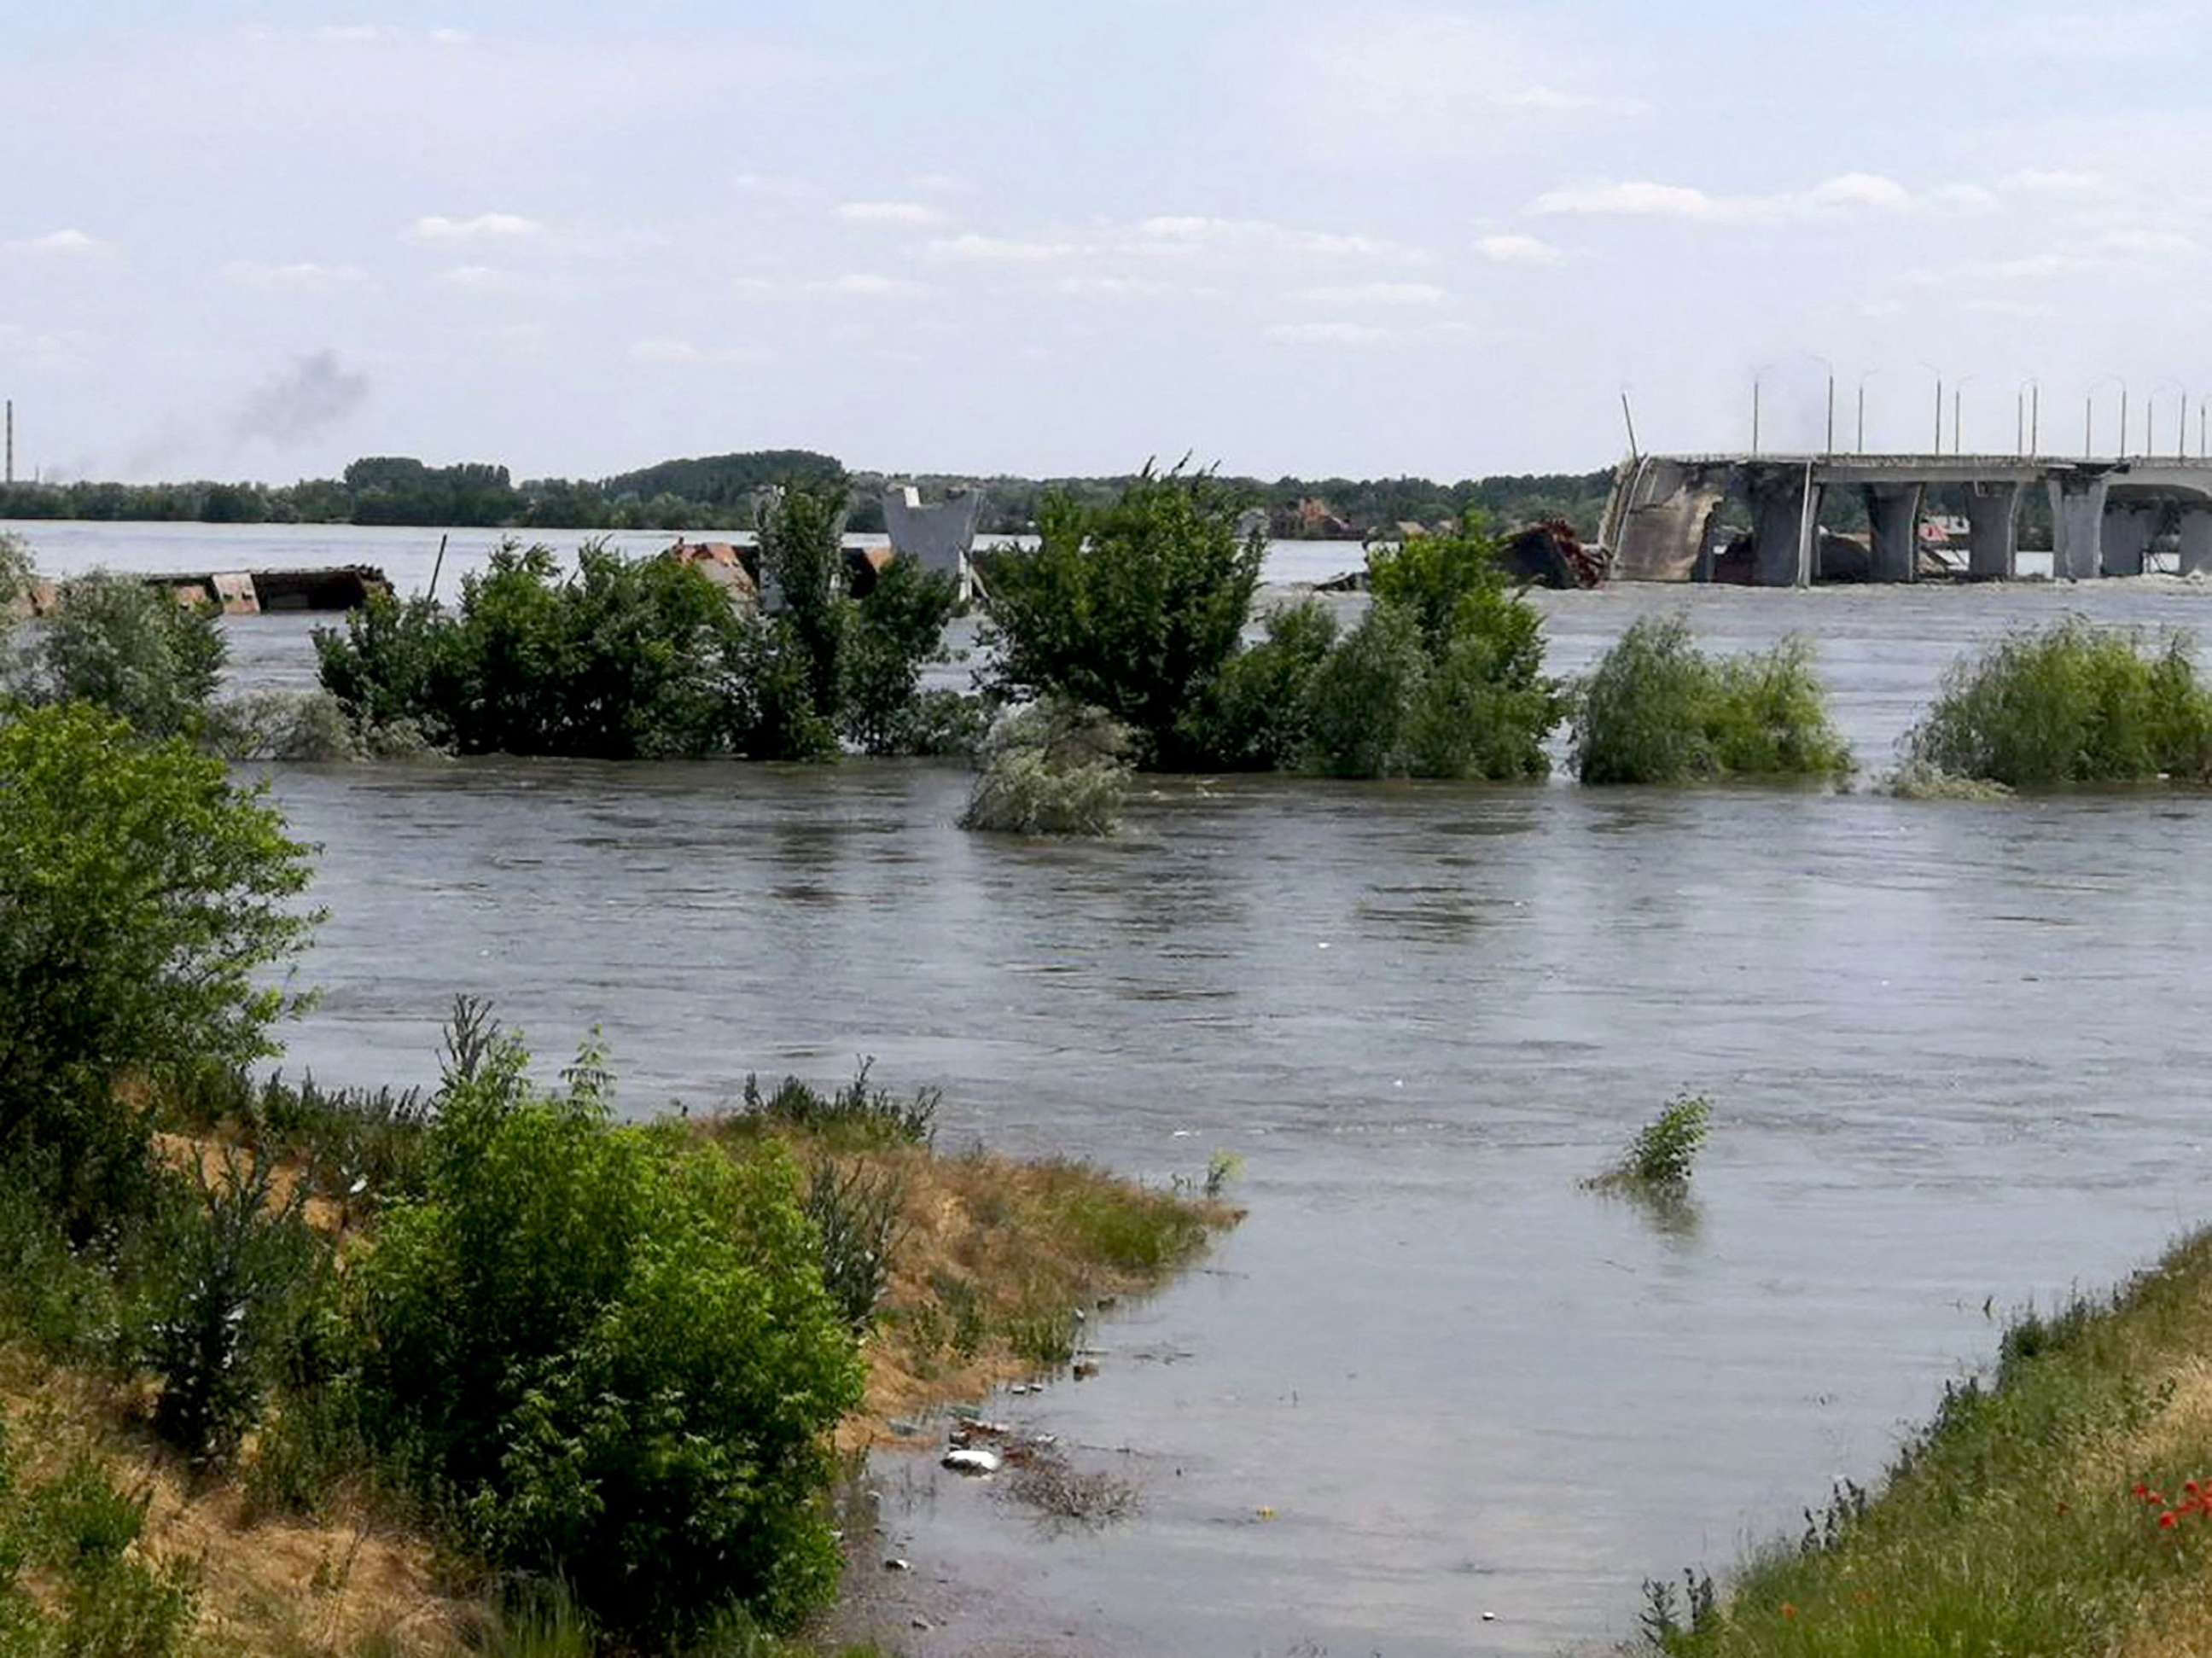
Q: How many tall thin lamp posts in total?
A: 13